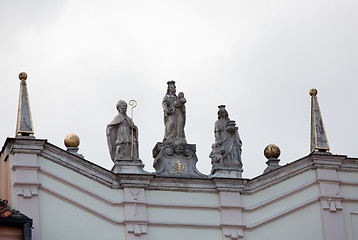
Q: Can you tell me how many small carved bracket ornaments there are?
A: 4